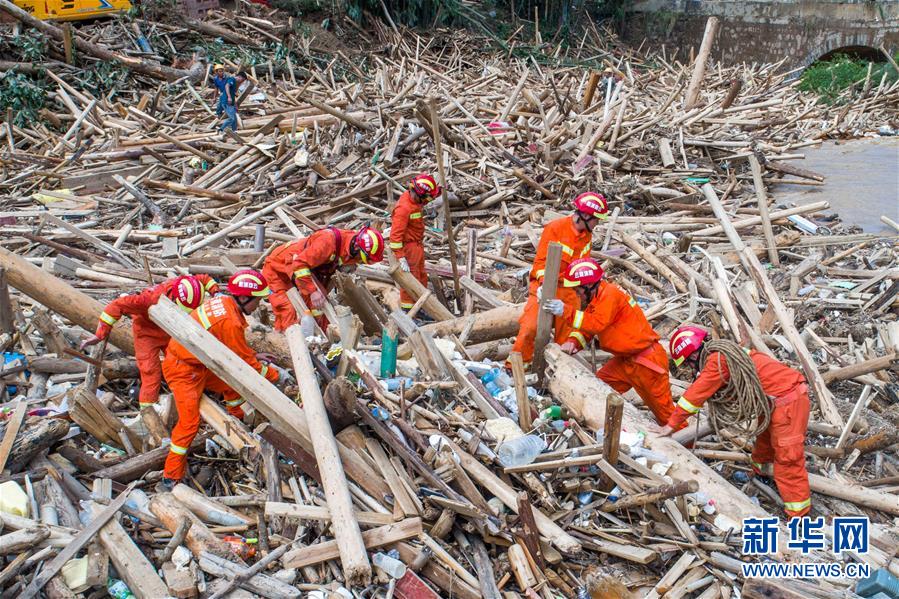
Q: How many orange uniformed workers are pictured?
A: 7